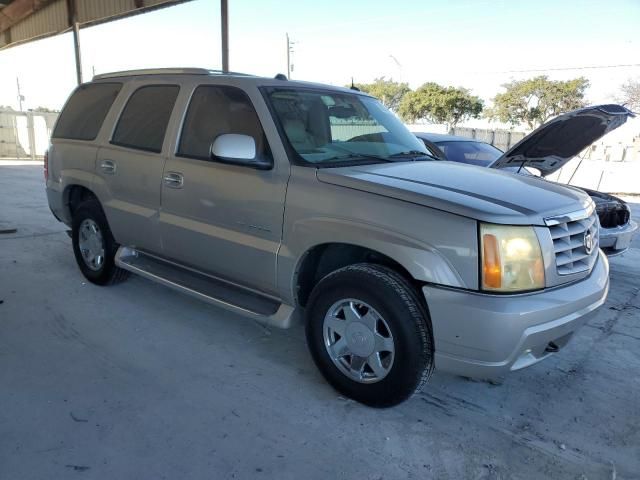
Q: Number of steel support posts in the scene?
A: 2